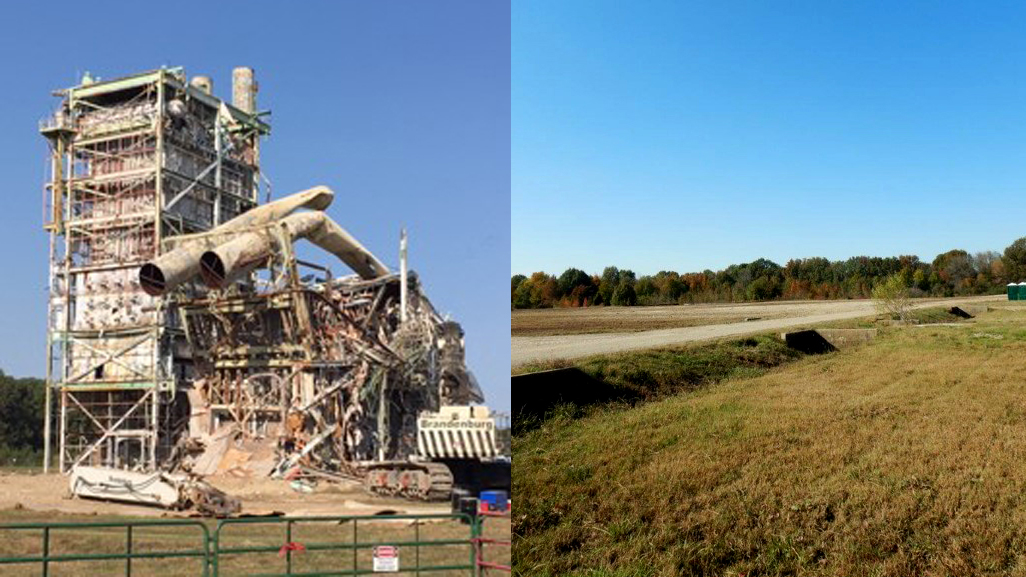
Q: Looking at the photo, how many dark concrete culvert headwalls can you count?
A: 3